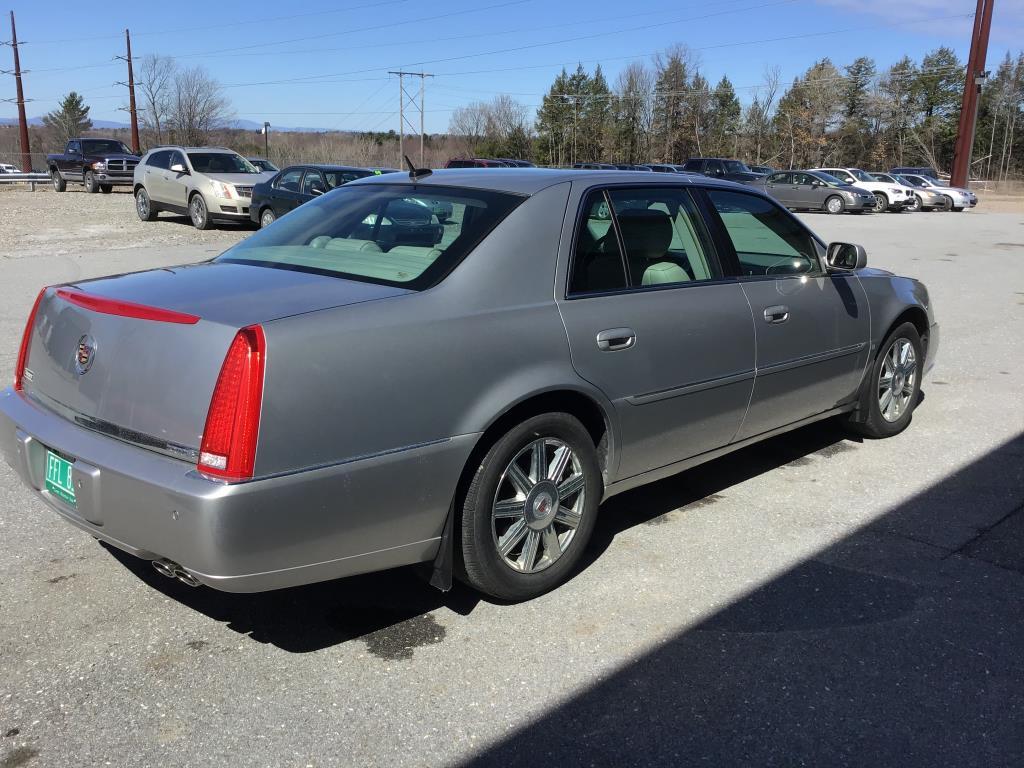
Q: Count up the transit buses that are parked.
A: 0